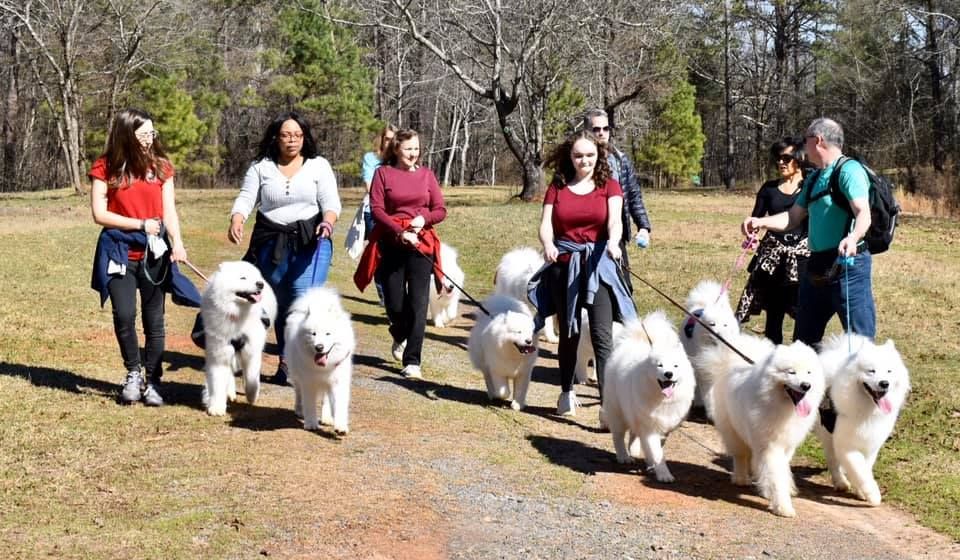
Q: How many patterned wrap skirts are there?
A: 1